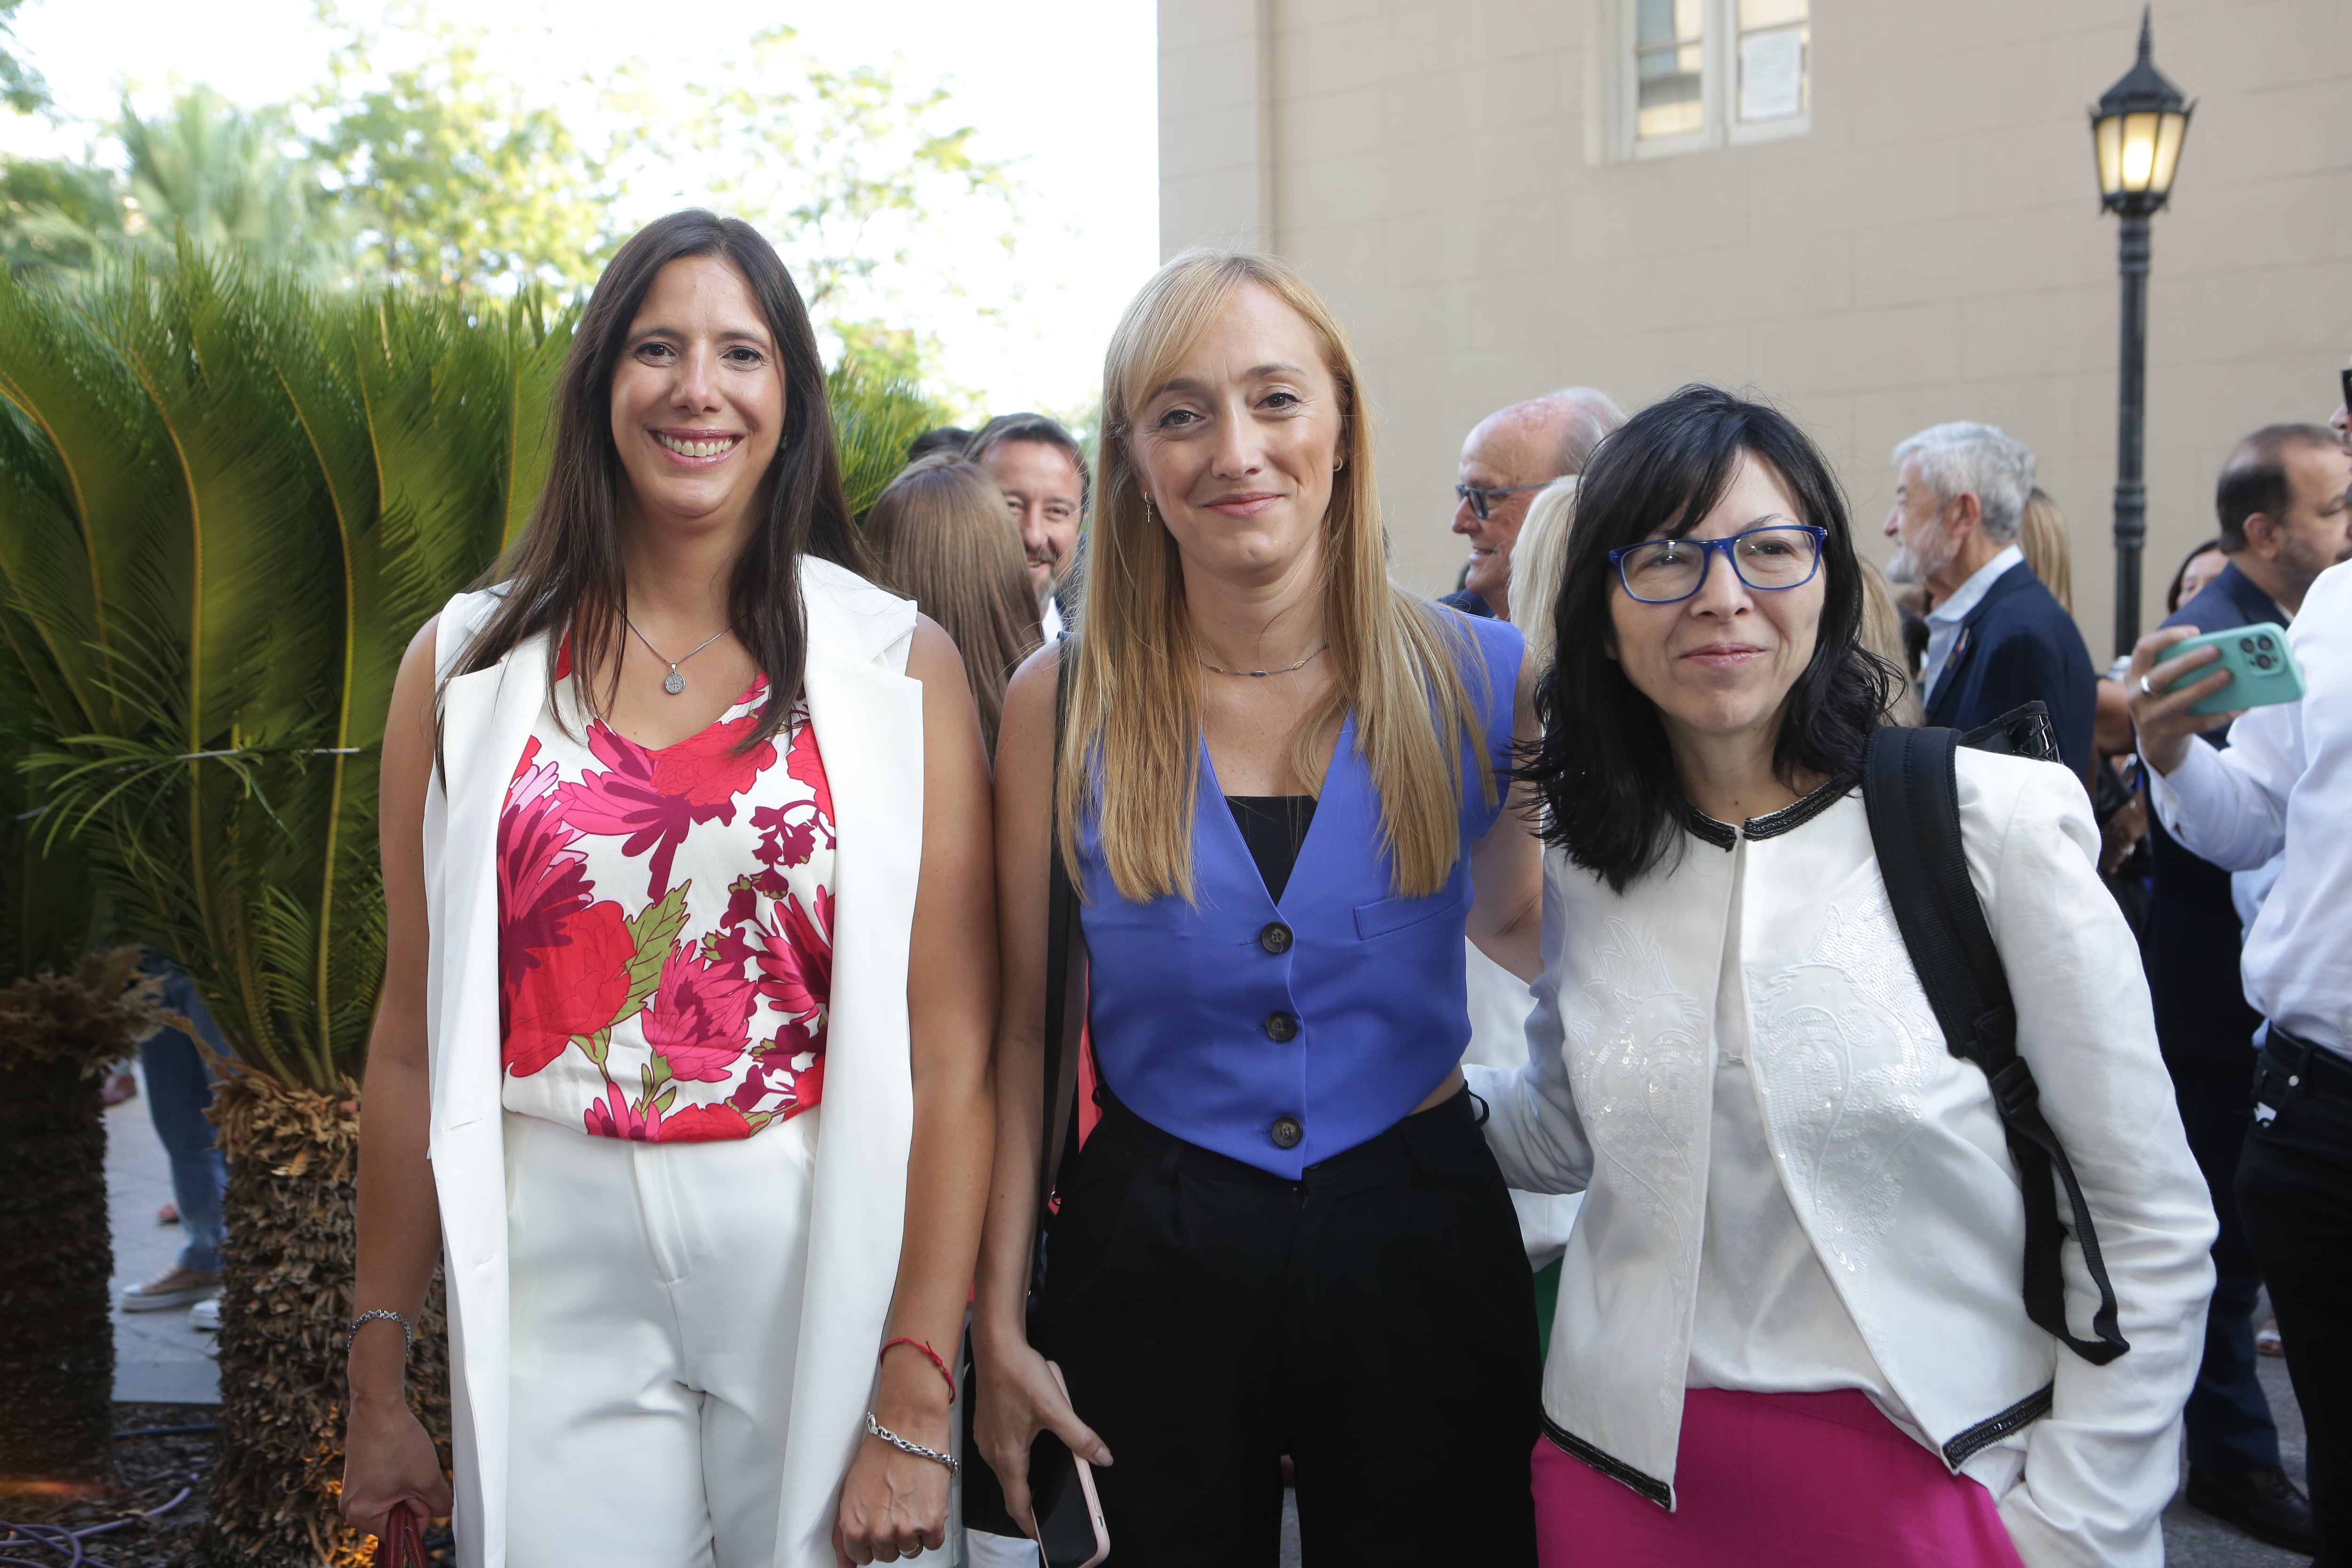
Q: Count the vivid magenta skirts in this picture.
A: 1